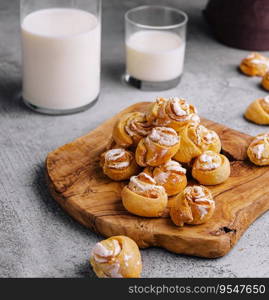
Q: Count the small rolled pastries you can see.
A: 14